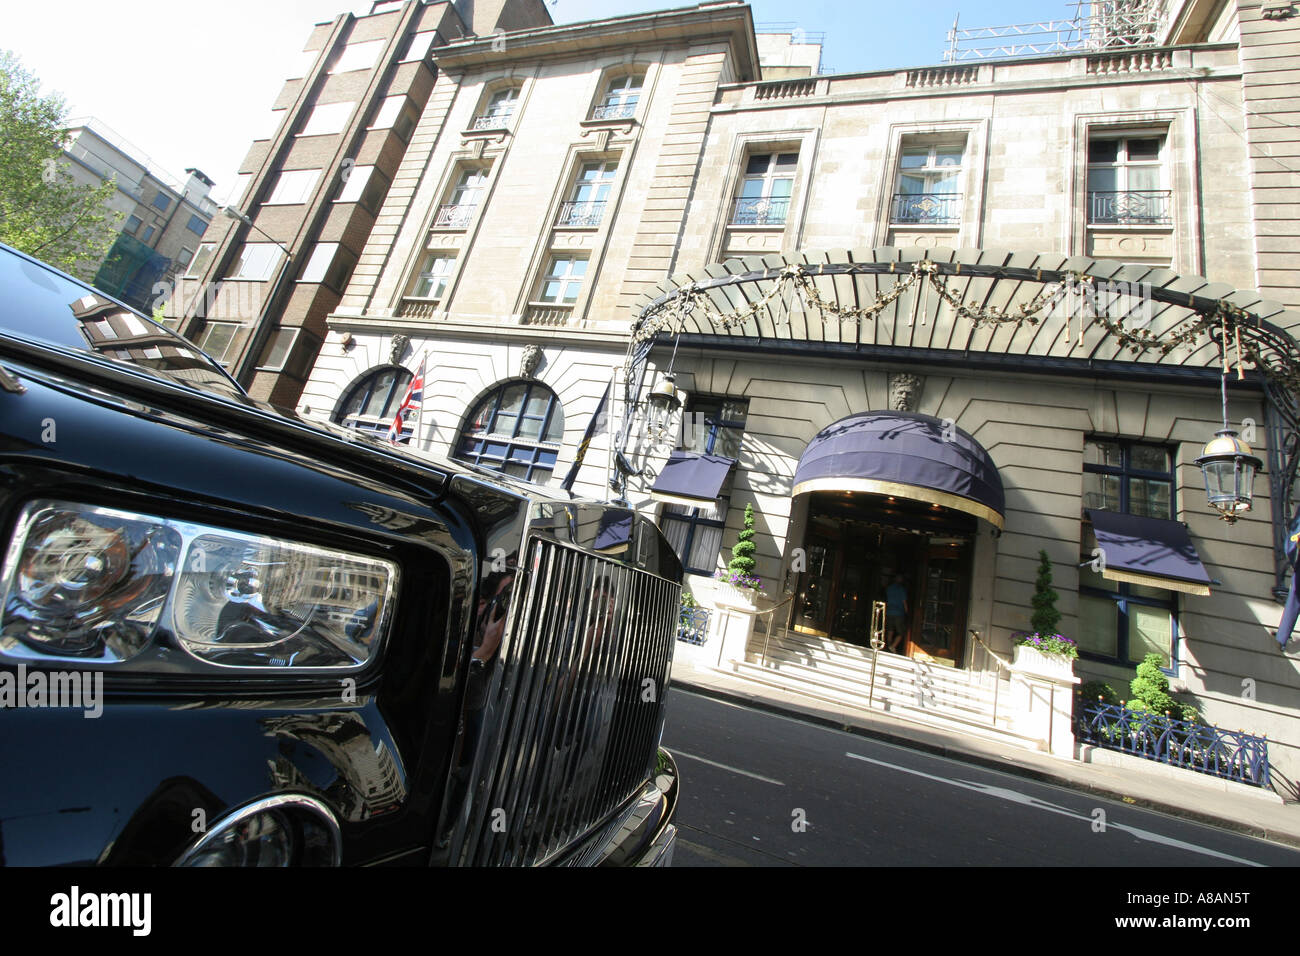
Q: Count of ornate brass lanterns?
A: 2